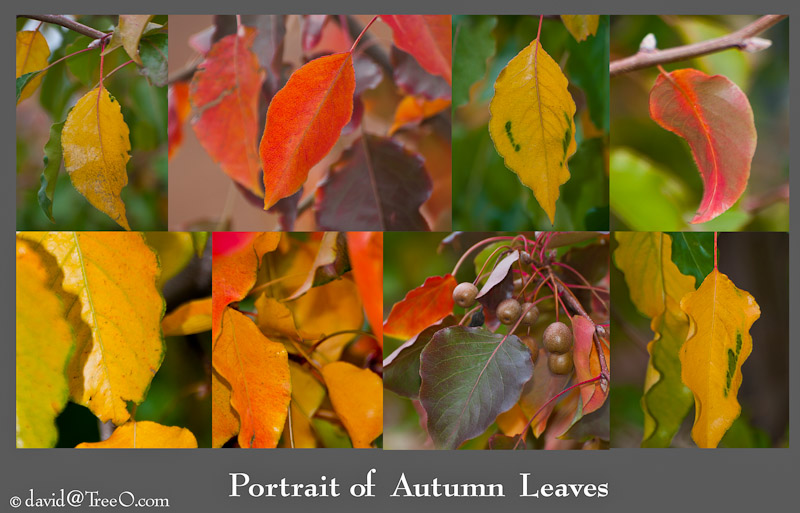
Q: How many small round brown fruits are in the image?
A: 6